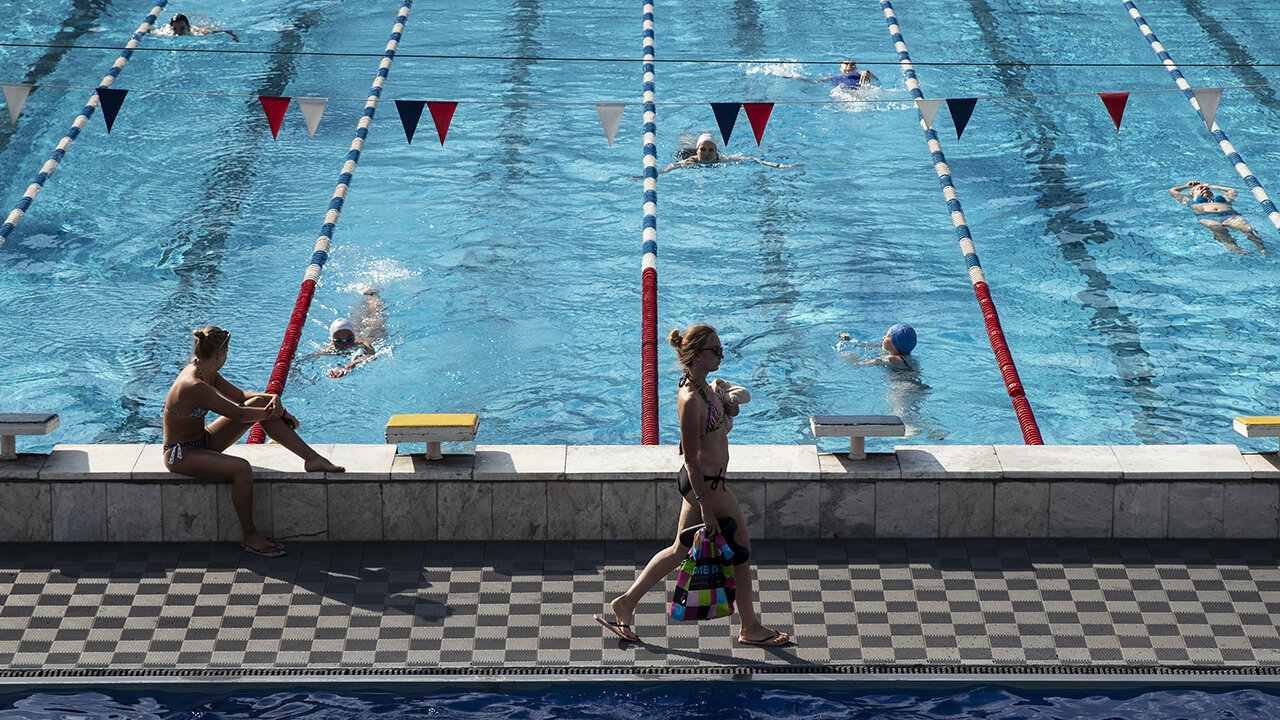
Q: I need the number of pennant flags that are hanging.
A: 13